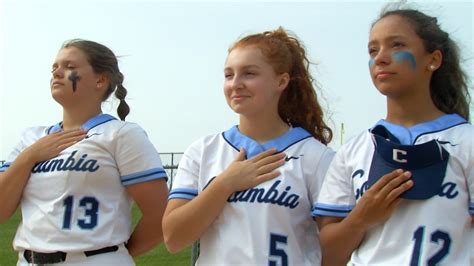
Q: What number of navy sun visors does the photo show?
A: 1